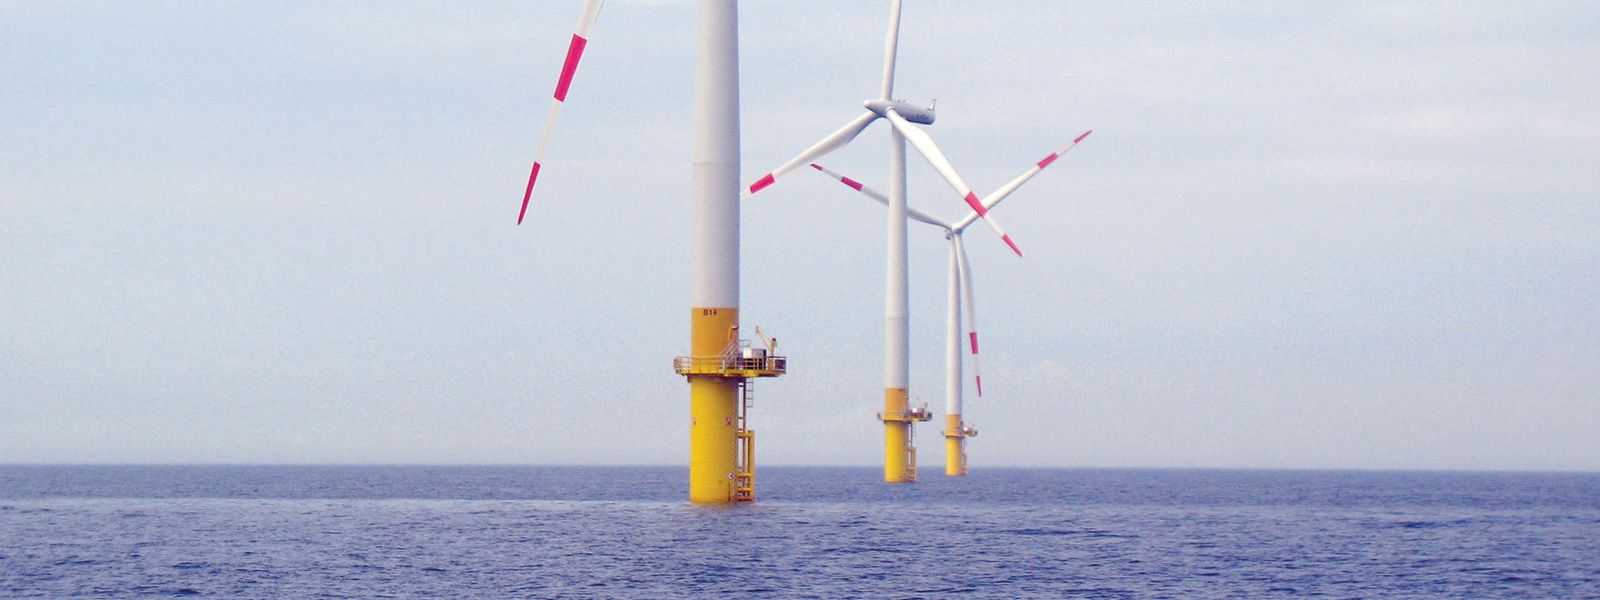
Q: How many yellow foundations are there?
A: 3